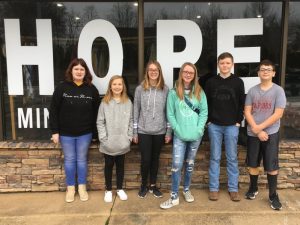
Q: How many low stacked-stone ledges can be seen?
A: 1